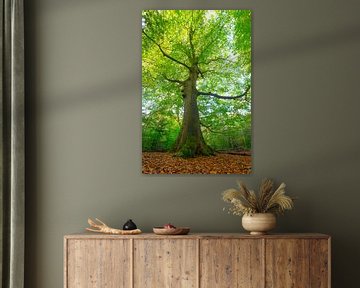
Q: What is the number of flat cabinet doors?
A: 4